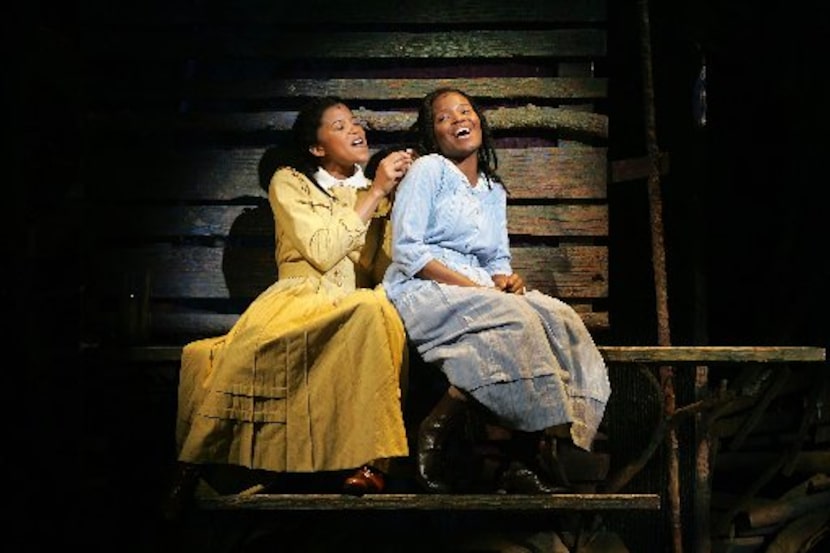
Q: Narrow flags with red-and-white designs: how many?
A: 0